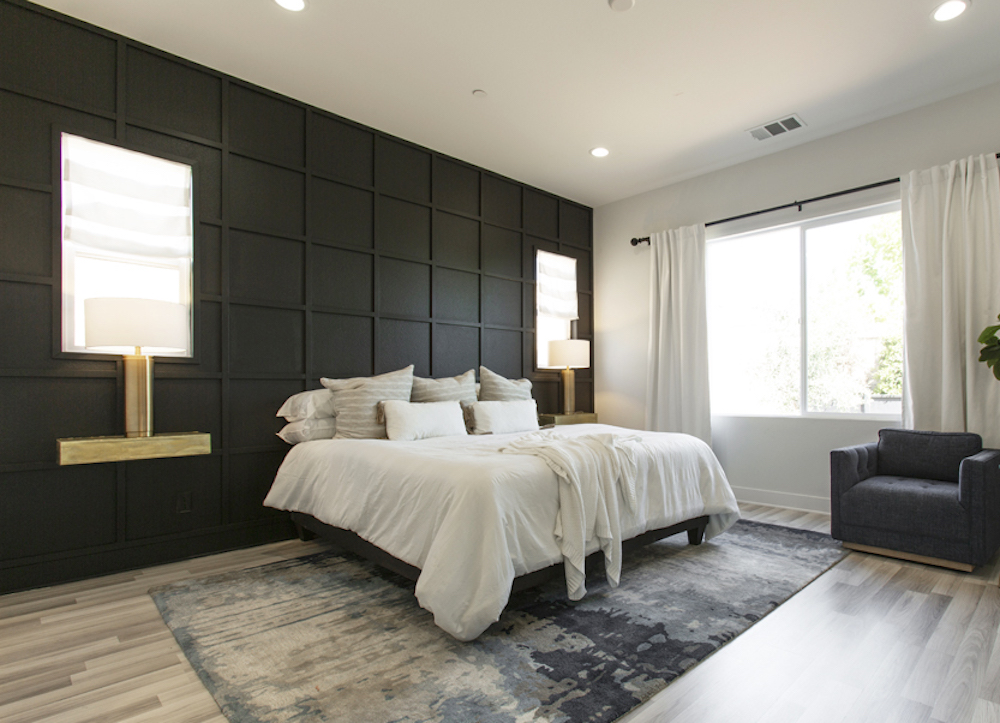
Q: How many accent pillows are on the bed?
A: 5